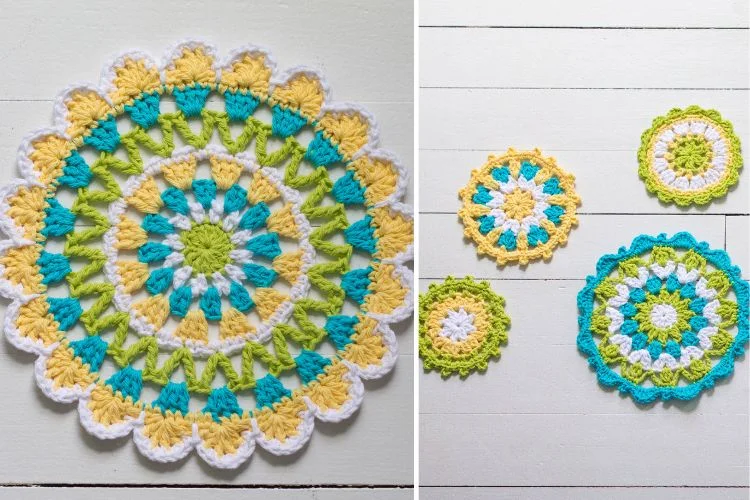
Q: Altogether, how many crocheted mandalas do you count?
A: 5